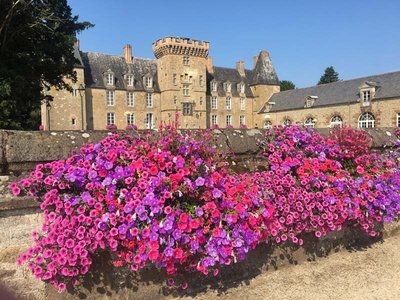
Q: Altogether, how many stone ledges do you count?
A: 1